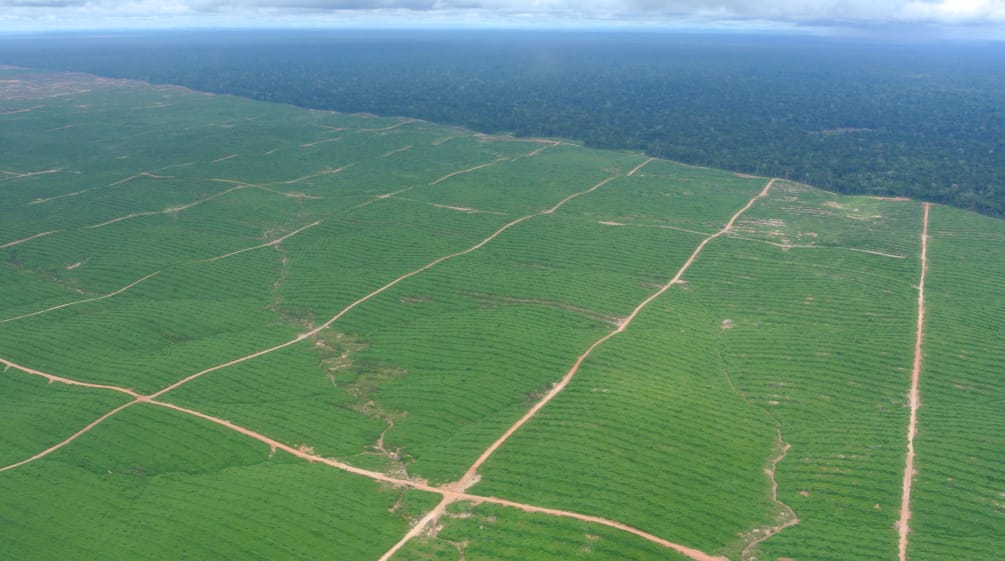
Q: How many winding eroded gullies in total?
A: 2